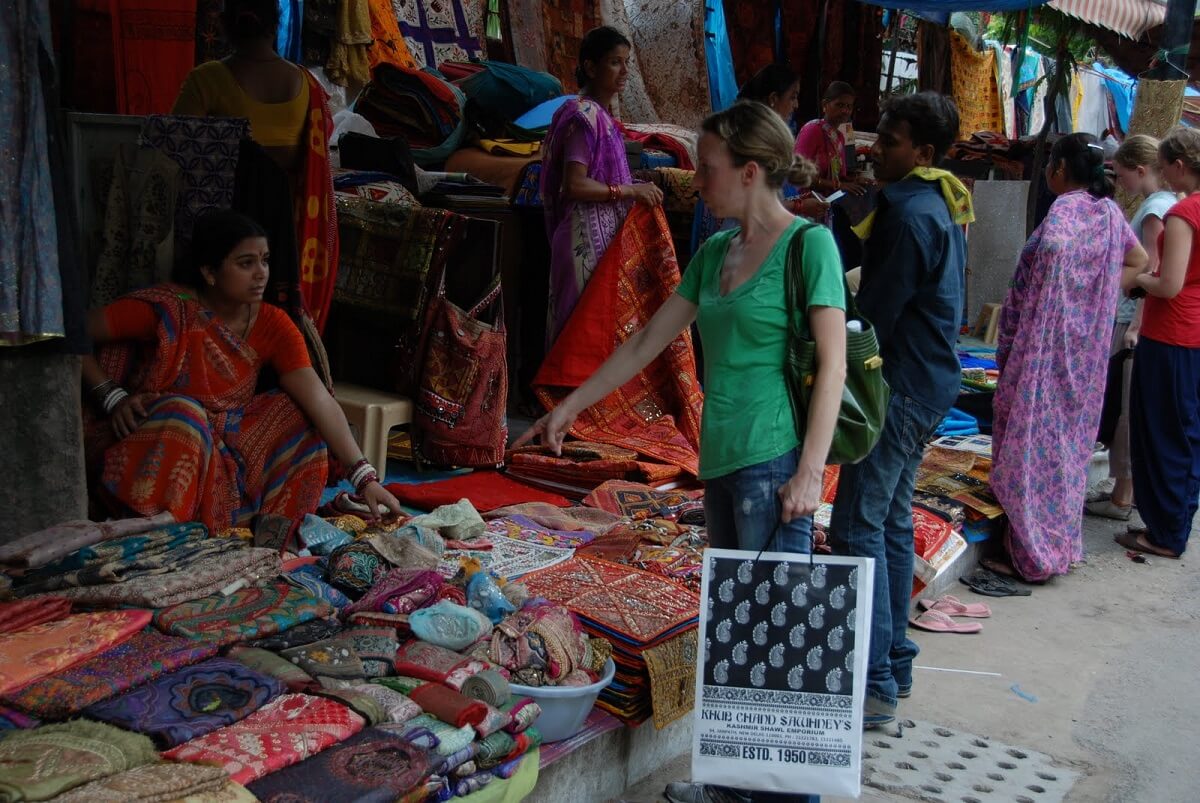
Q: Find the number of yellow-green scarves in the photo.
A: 1